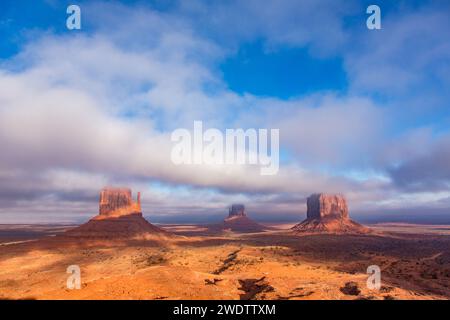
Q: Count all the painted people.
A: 0